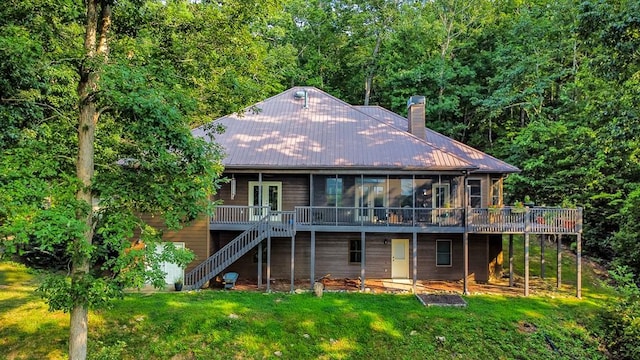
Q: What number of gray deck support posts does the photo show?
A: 12